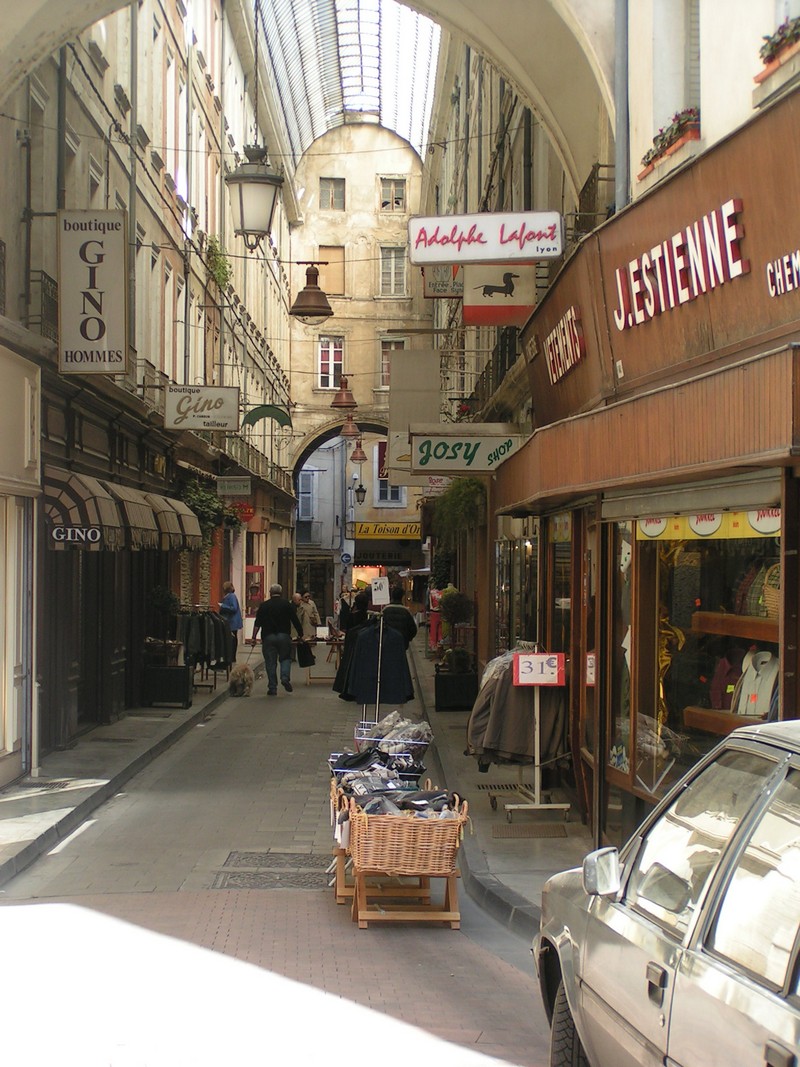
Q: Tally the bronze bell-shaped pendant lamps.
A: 4